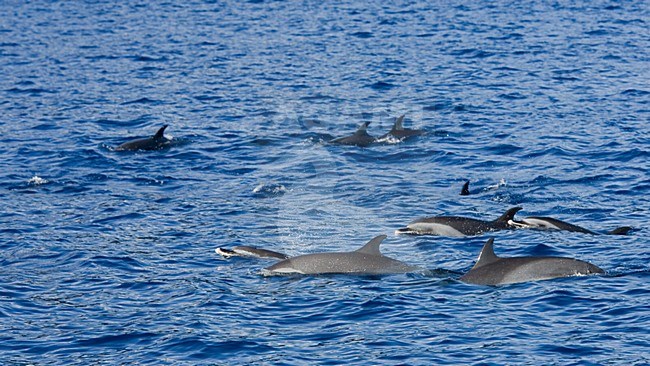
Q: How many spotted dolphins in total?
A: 9